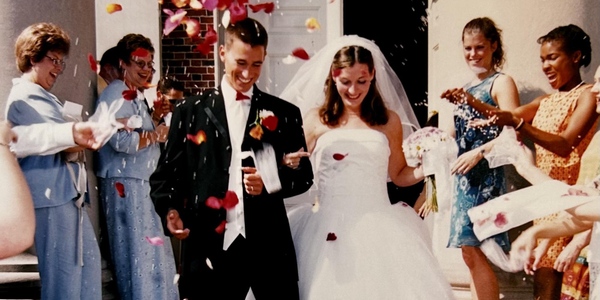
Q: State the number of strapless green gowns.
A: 0